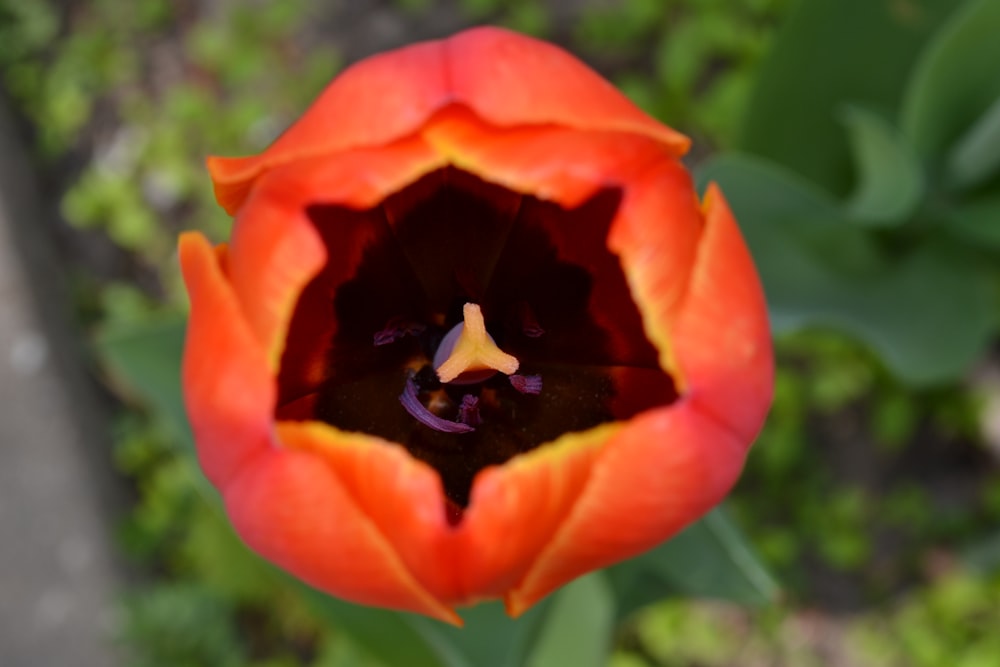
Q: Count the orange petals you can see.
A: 6